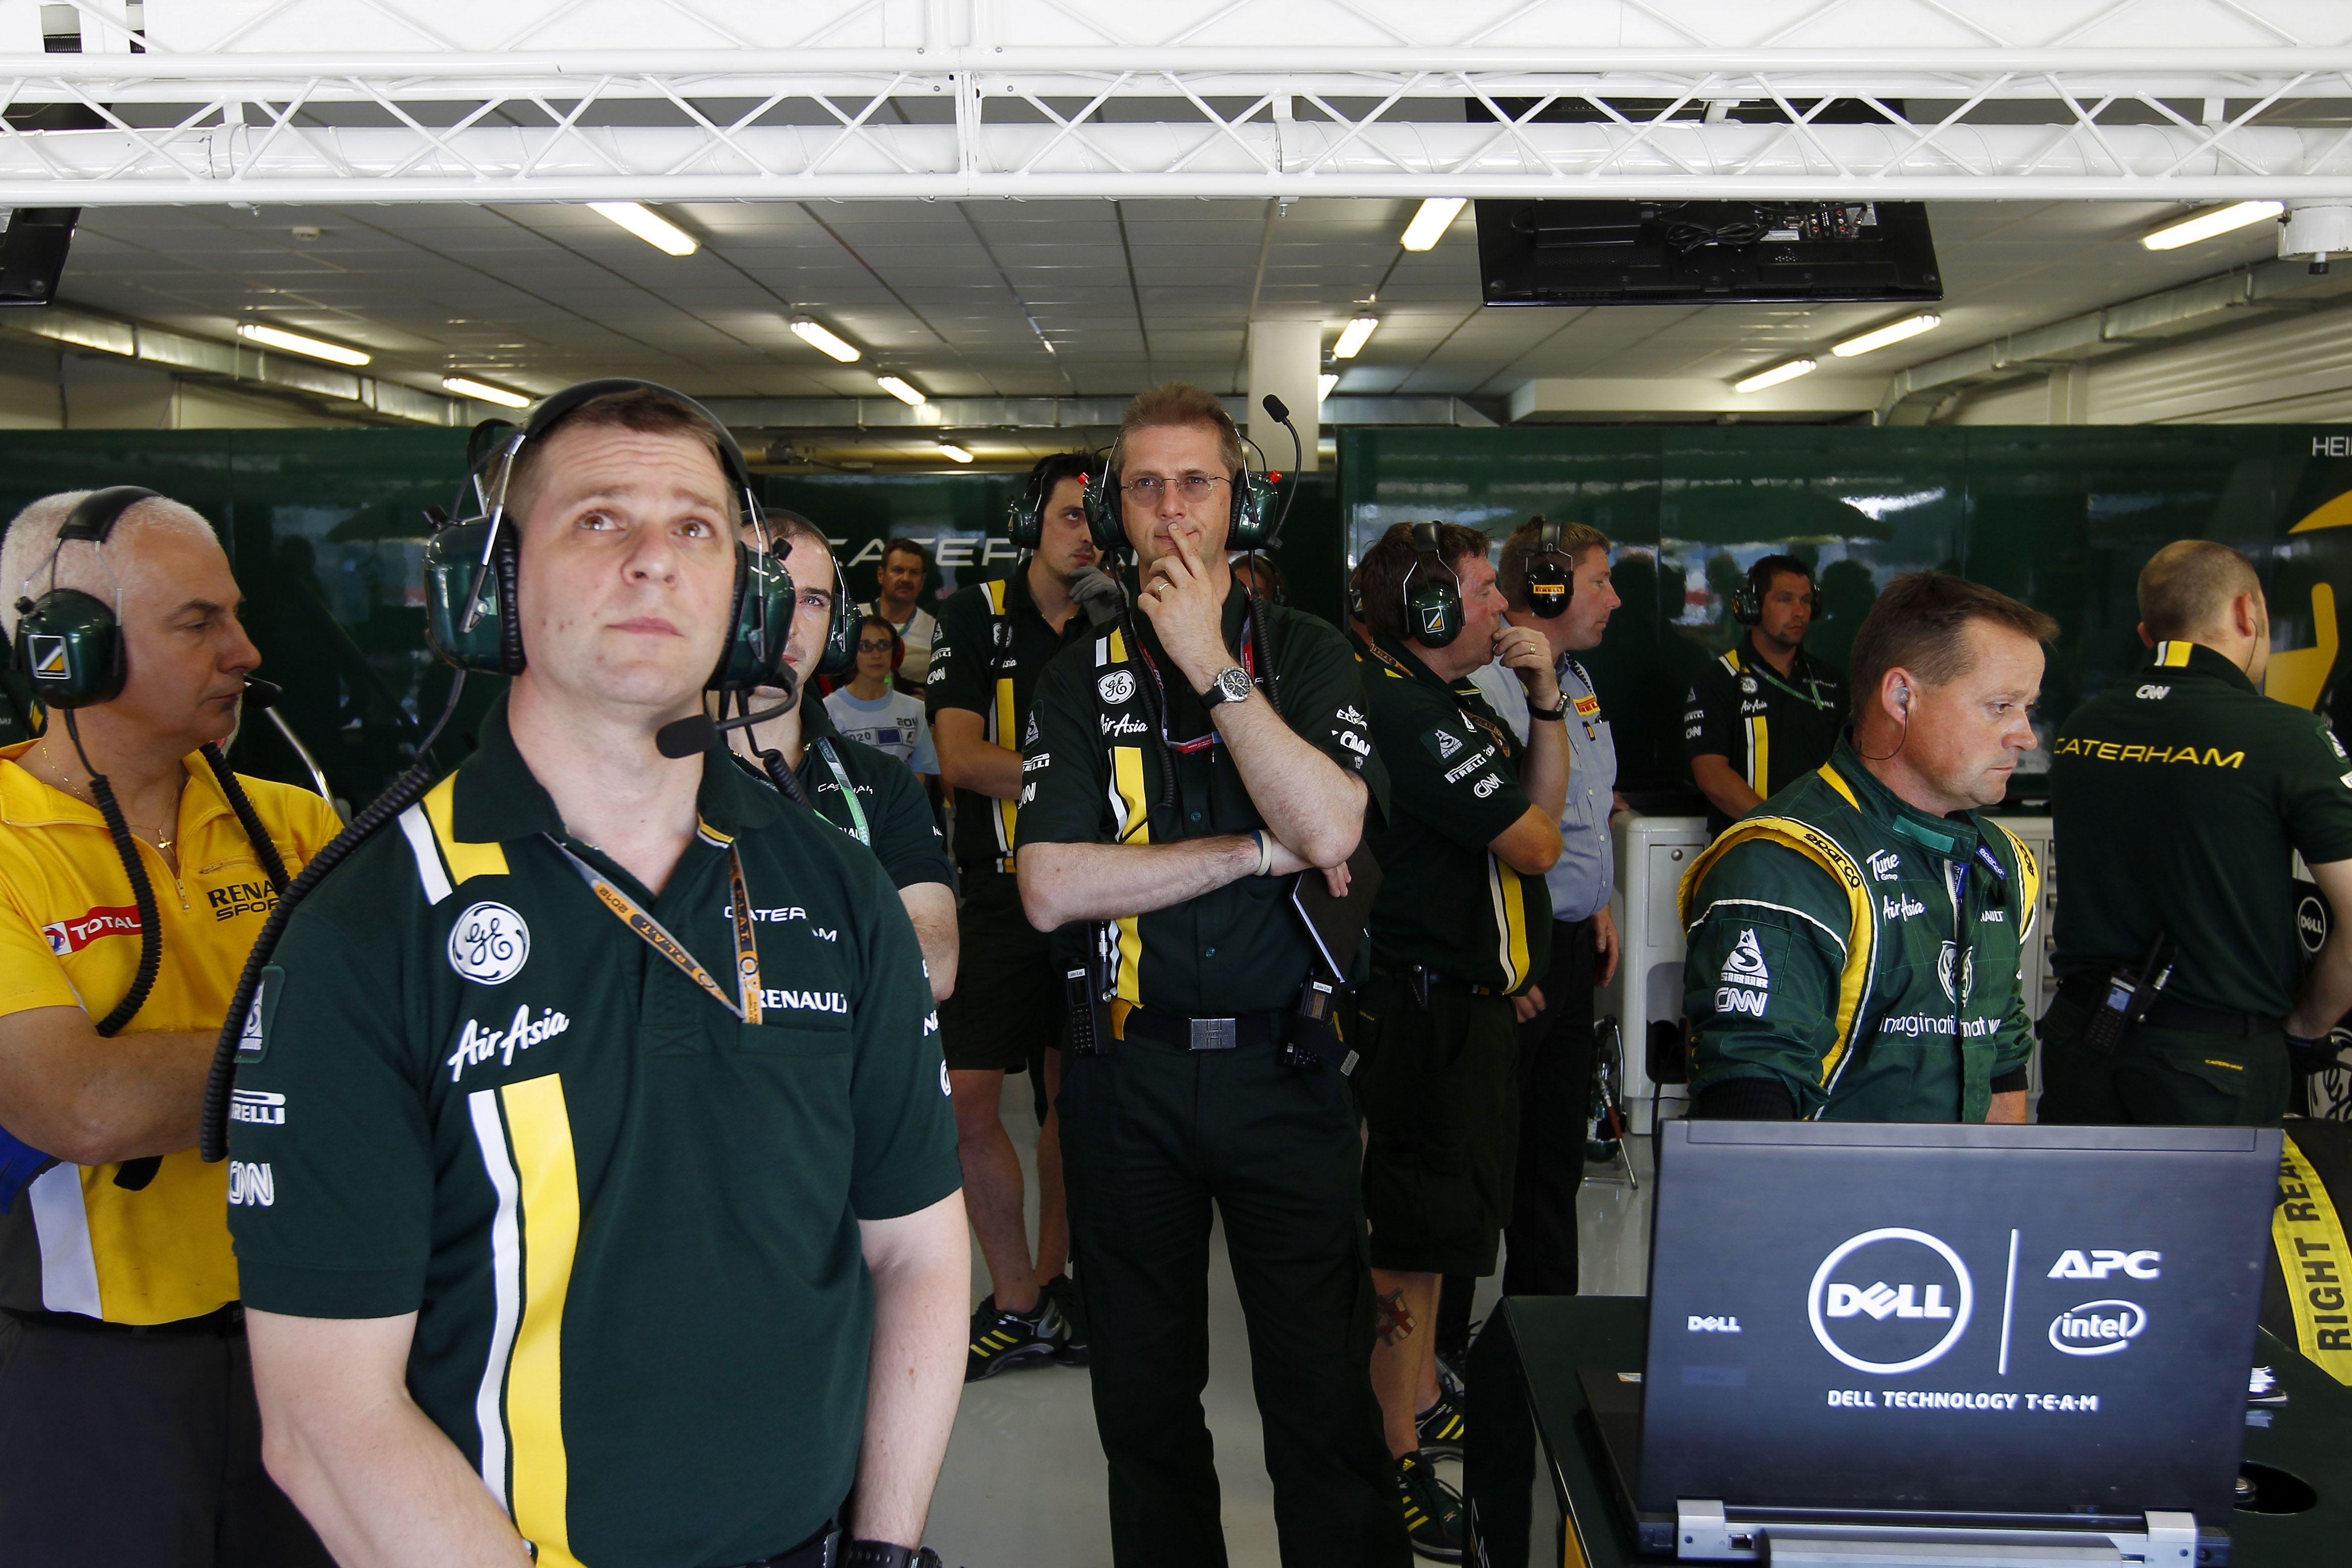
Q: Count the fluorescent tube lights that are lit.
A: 12